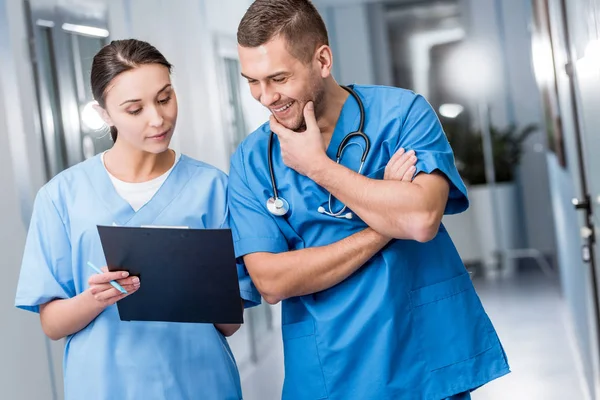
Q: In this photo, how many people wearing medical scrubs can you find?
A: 2